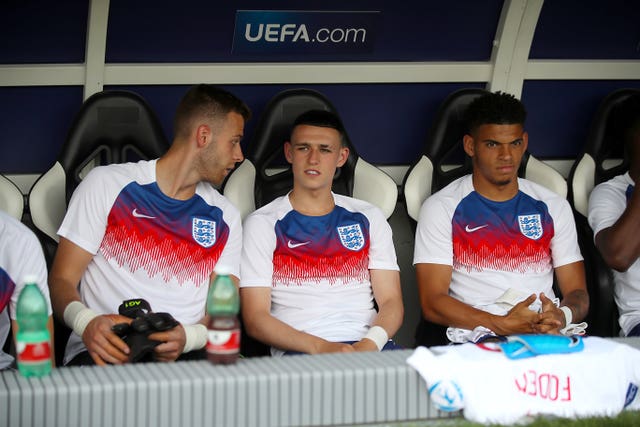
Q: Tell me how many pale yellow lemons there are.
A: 0